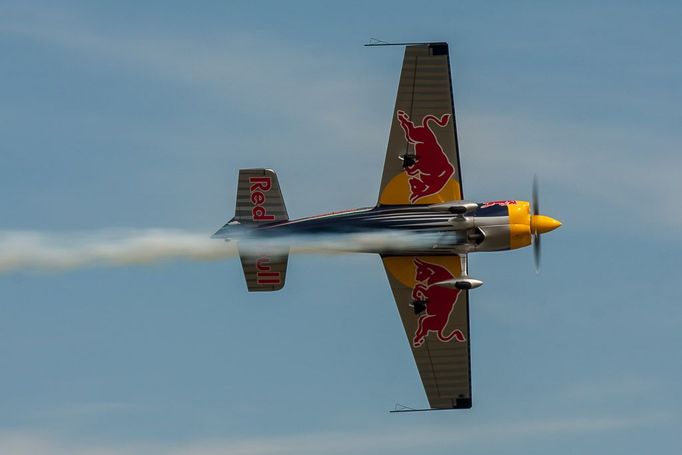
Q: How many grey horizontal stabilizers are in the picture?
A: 2